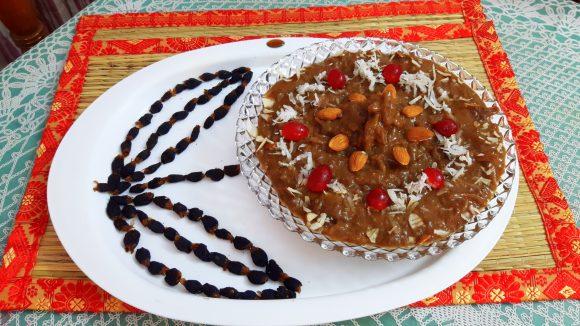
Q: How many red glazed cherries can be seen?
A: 7